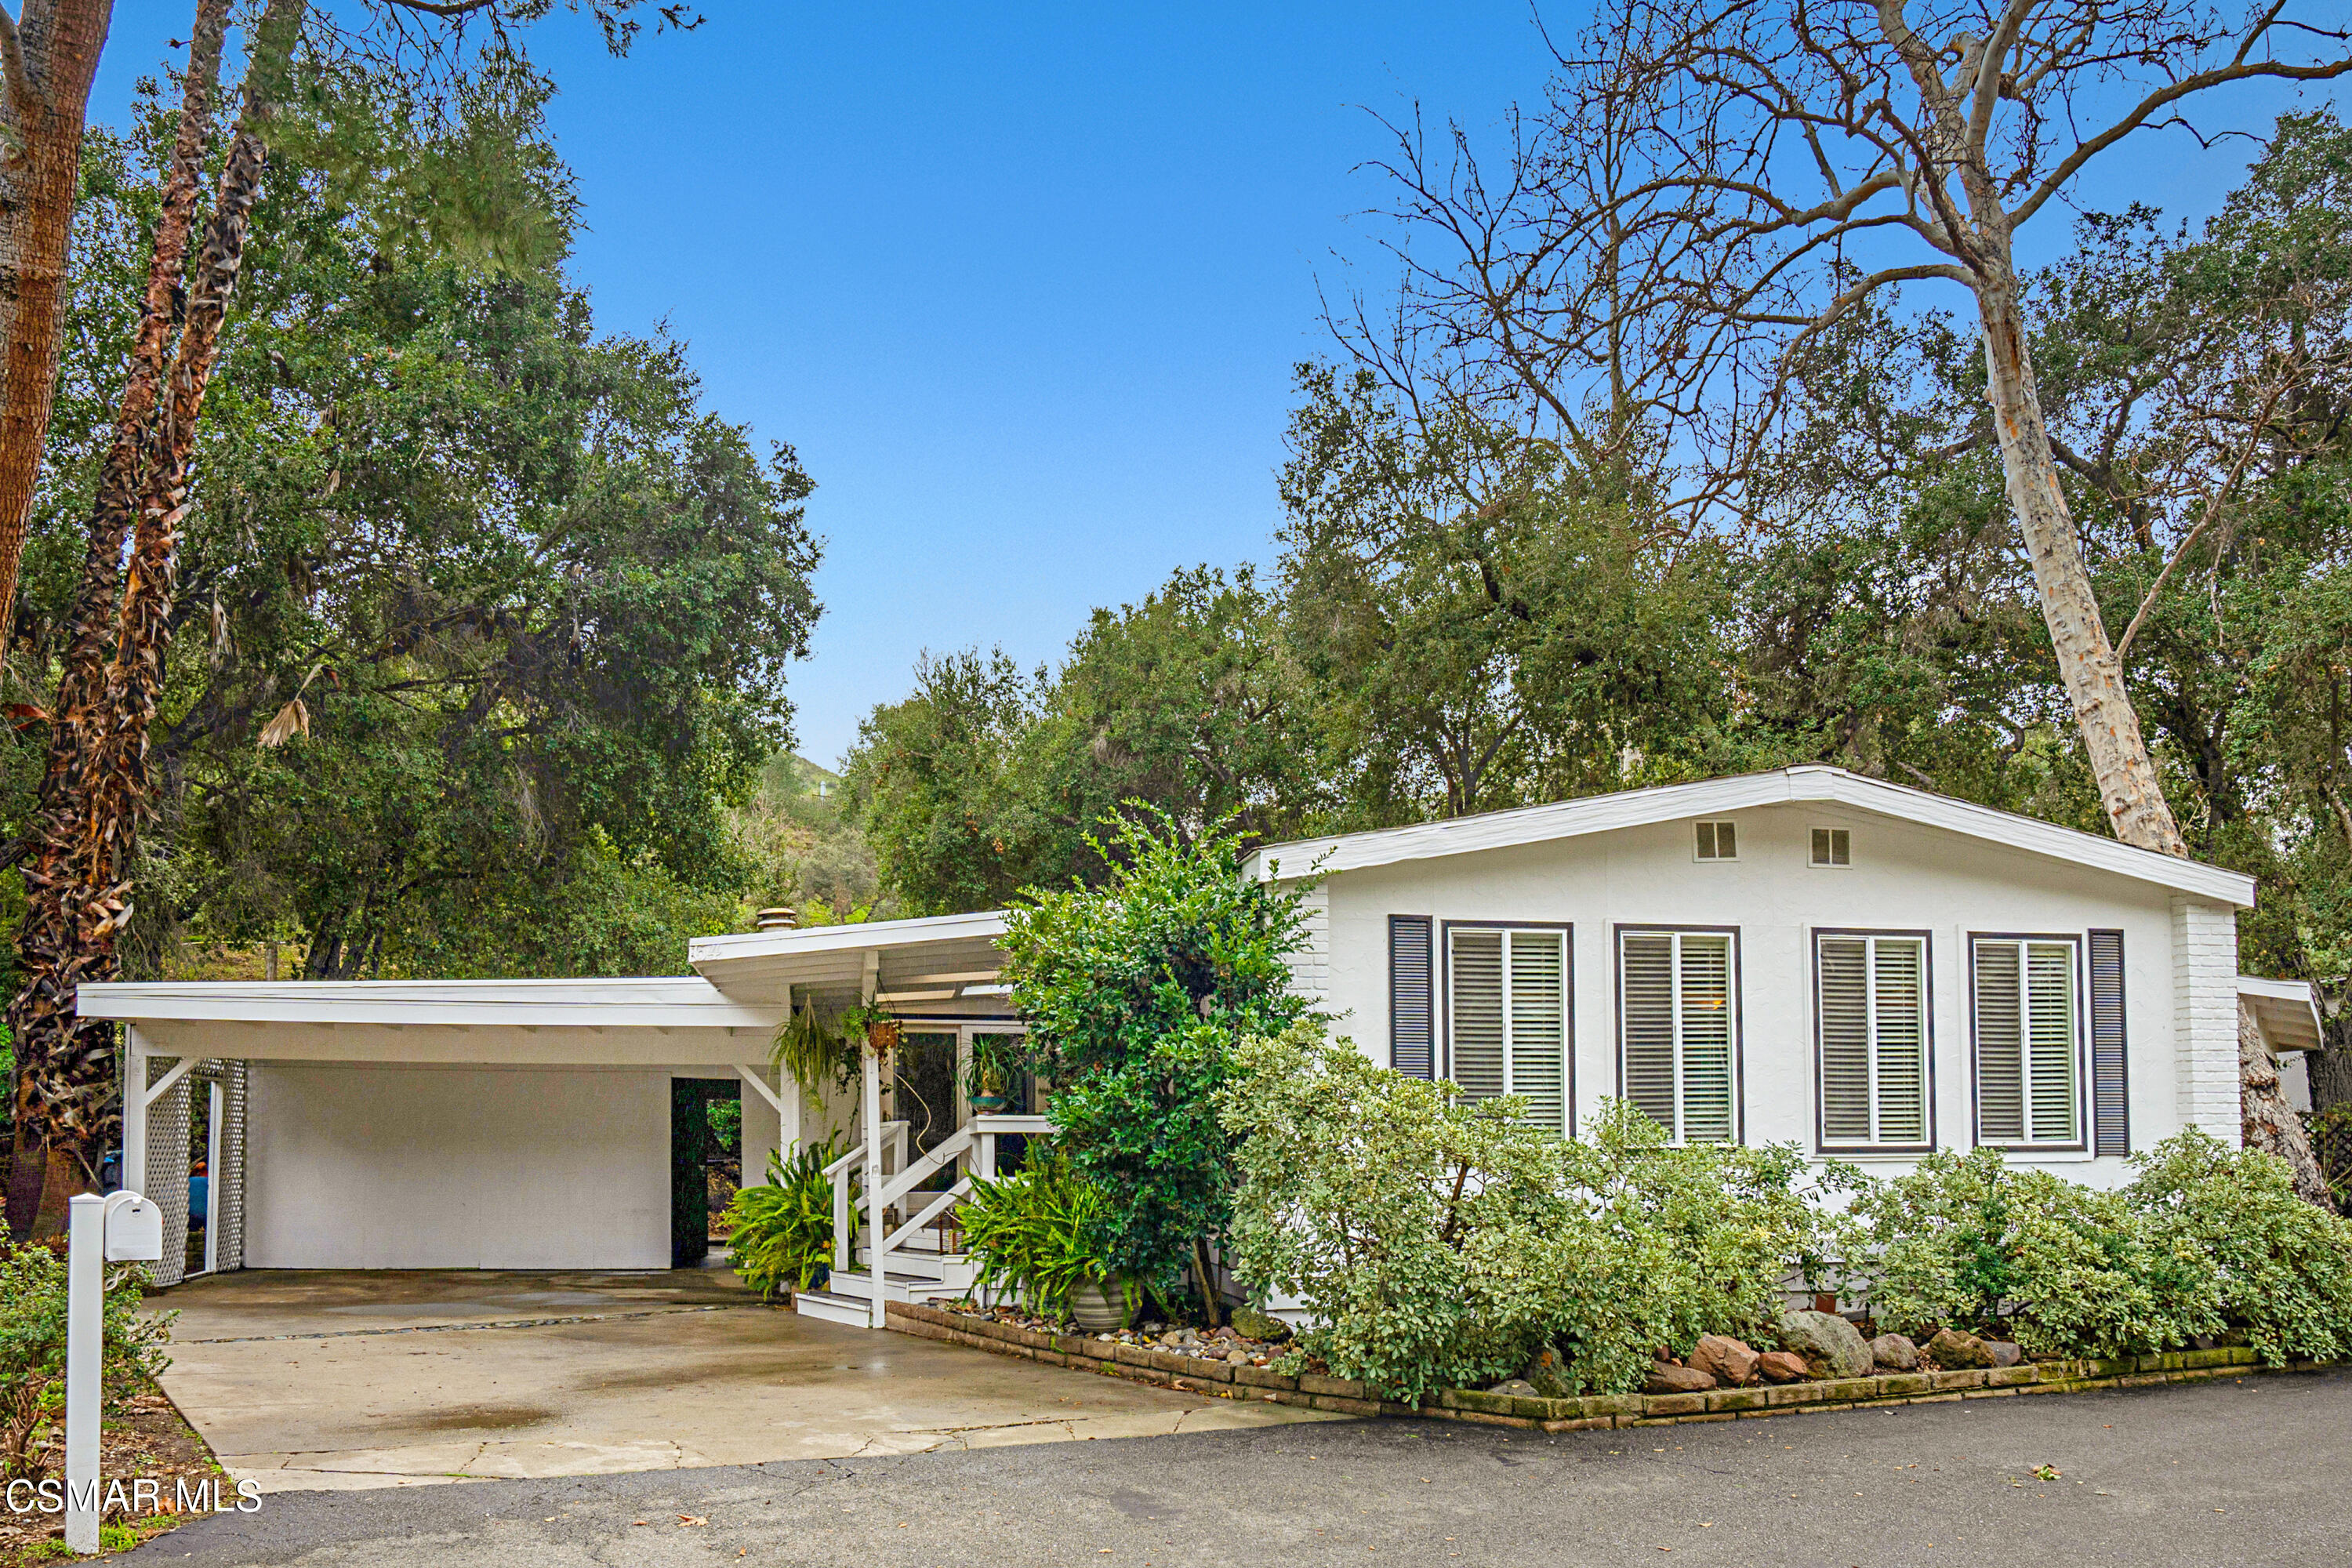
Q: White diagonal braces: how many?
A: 2